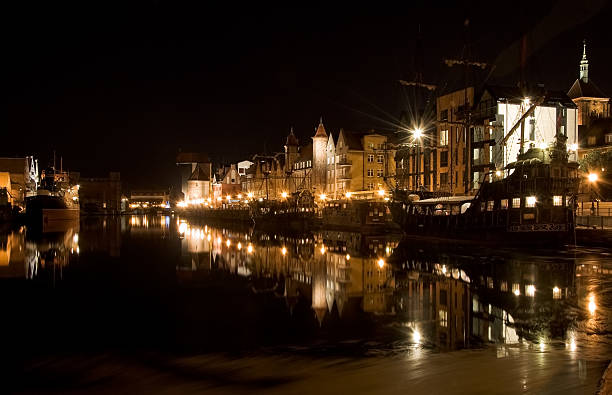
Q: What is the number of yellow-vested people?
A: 0